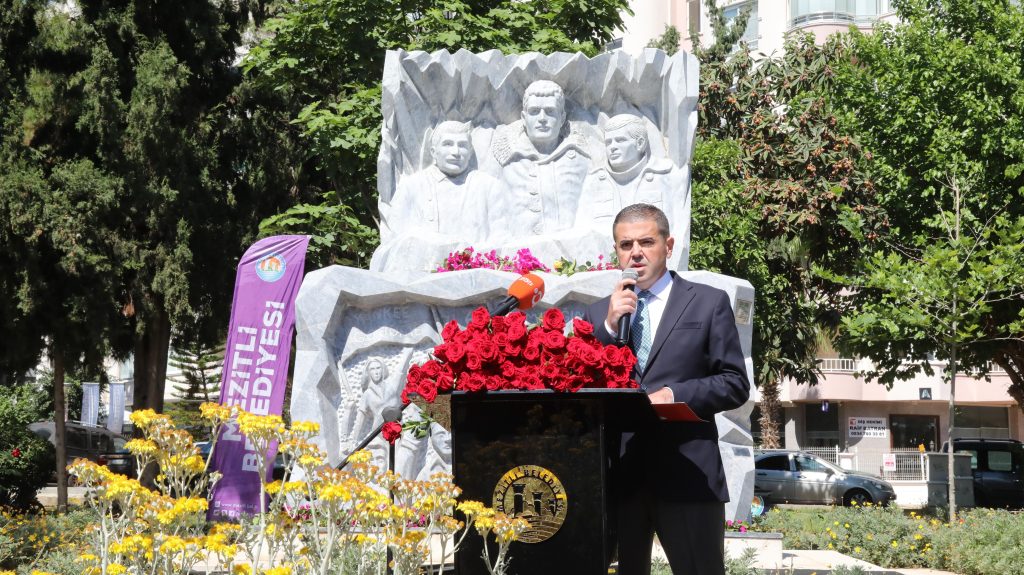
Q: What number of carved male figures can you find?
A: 3